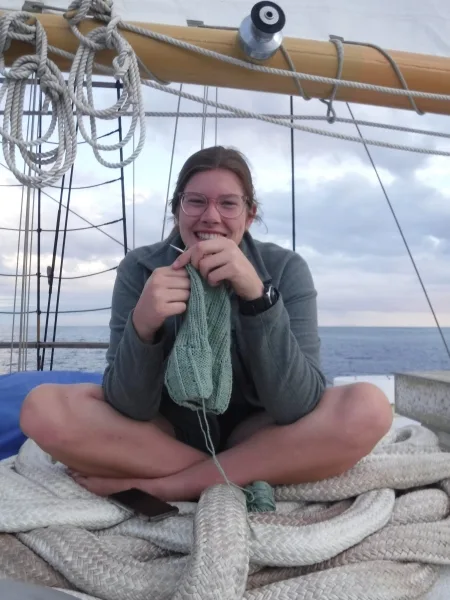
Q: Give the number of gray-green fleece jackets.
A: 1